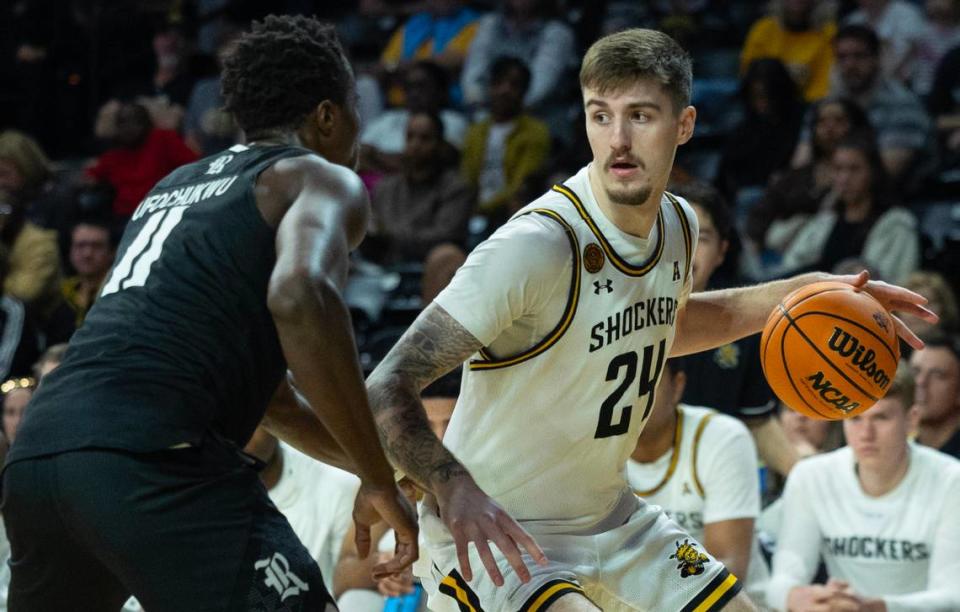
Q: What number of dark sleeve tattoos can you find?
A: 1